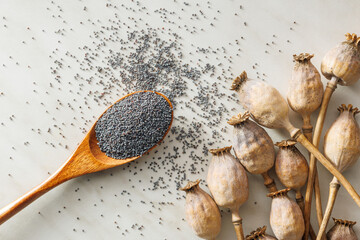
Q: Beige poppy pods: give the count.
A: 11